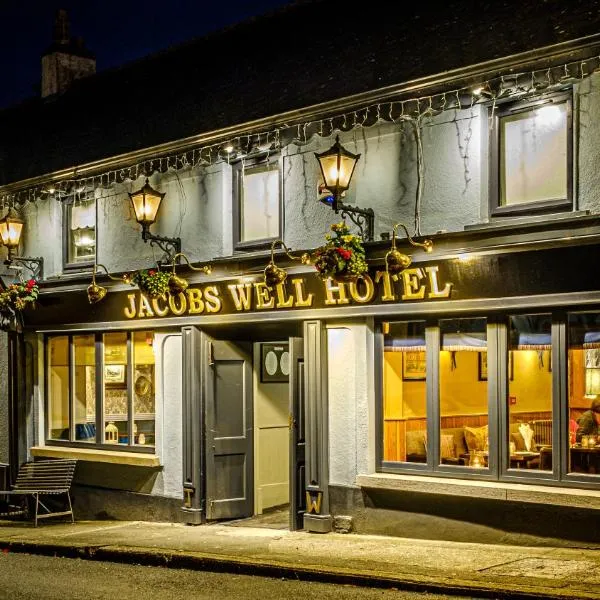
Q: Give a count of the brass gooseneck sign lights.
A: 4